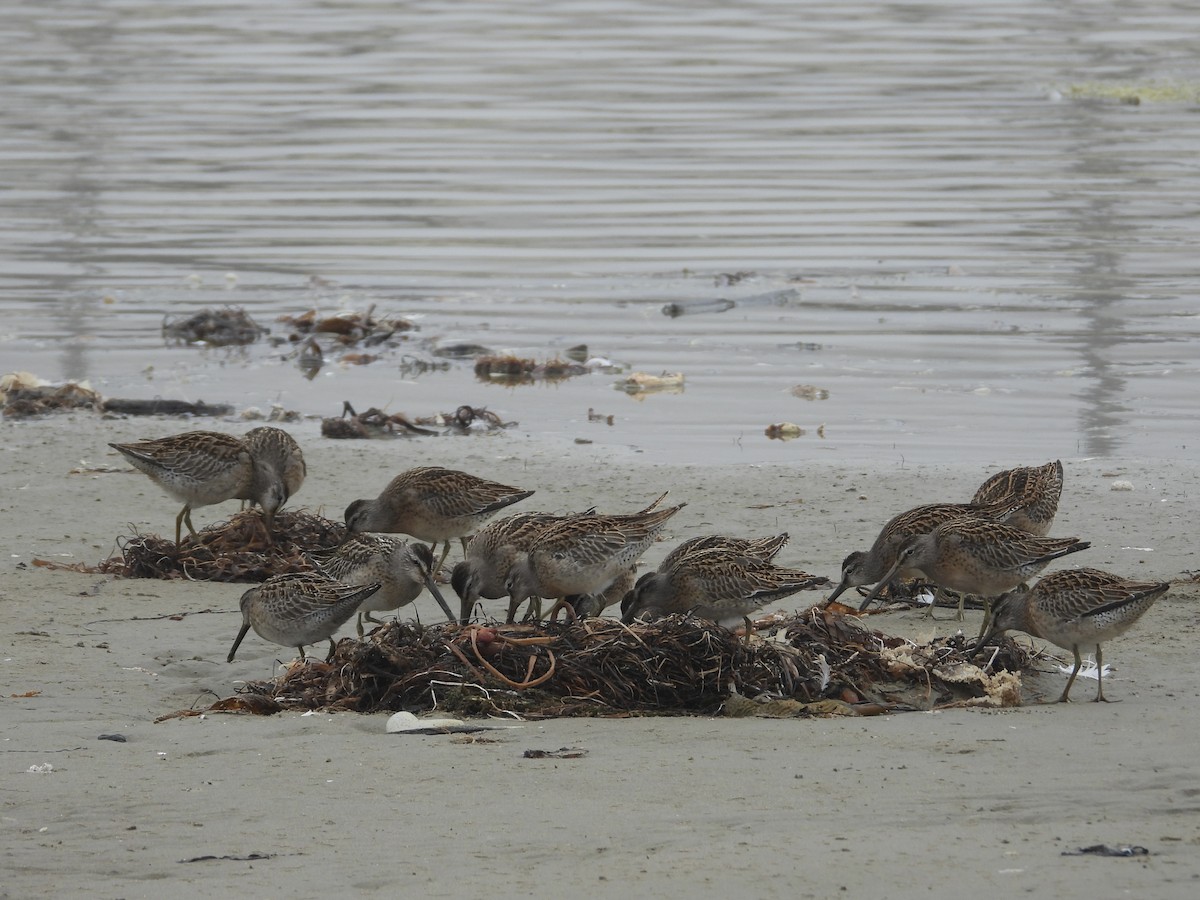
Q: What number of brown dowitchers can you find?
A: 14